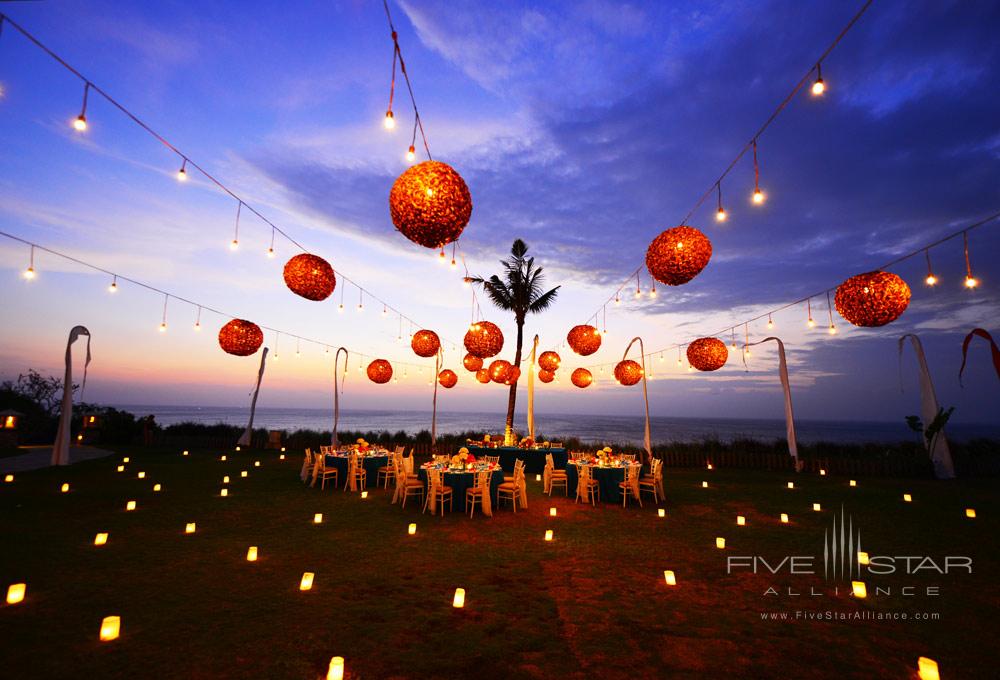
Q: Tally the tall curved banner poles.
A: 9